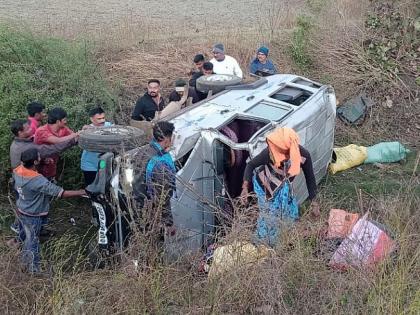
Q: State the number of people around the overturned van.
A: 13